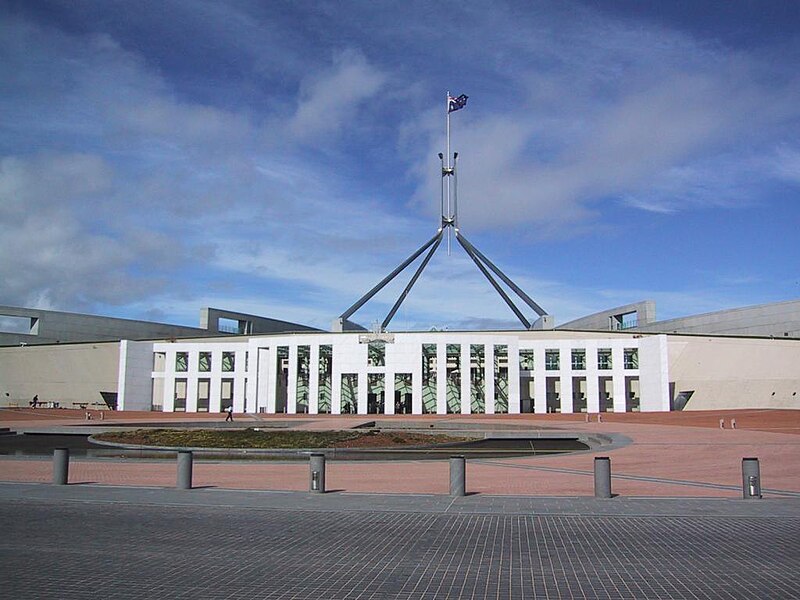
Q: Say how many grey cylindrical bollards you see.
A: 6